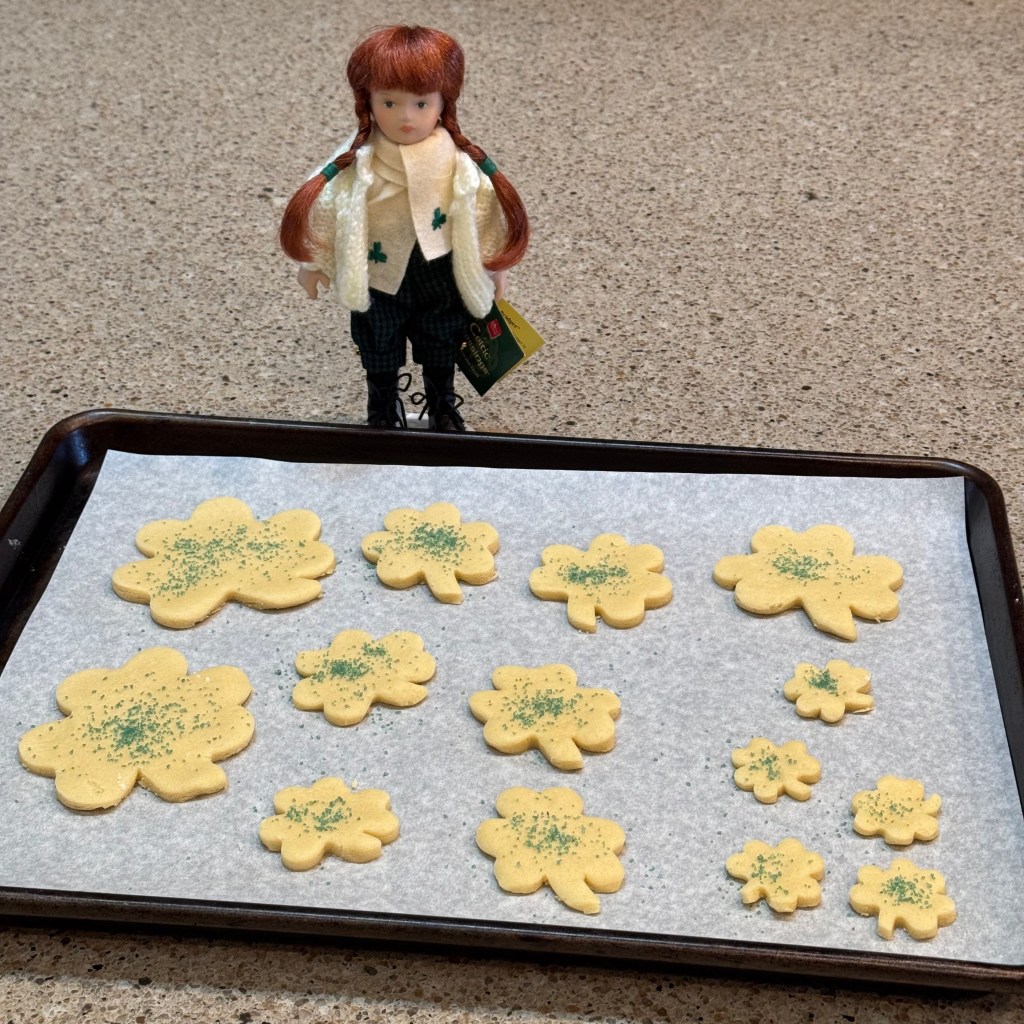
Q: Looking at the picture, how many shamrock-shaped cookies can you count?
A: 14